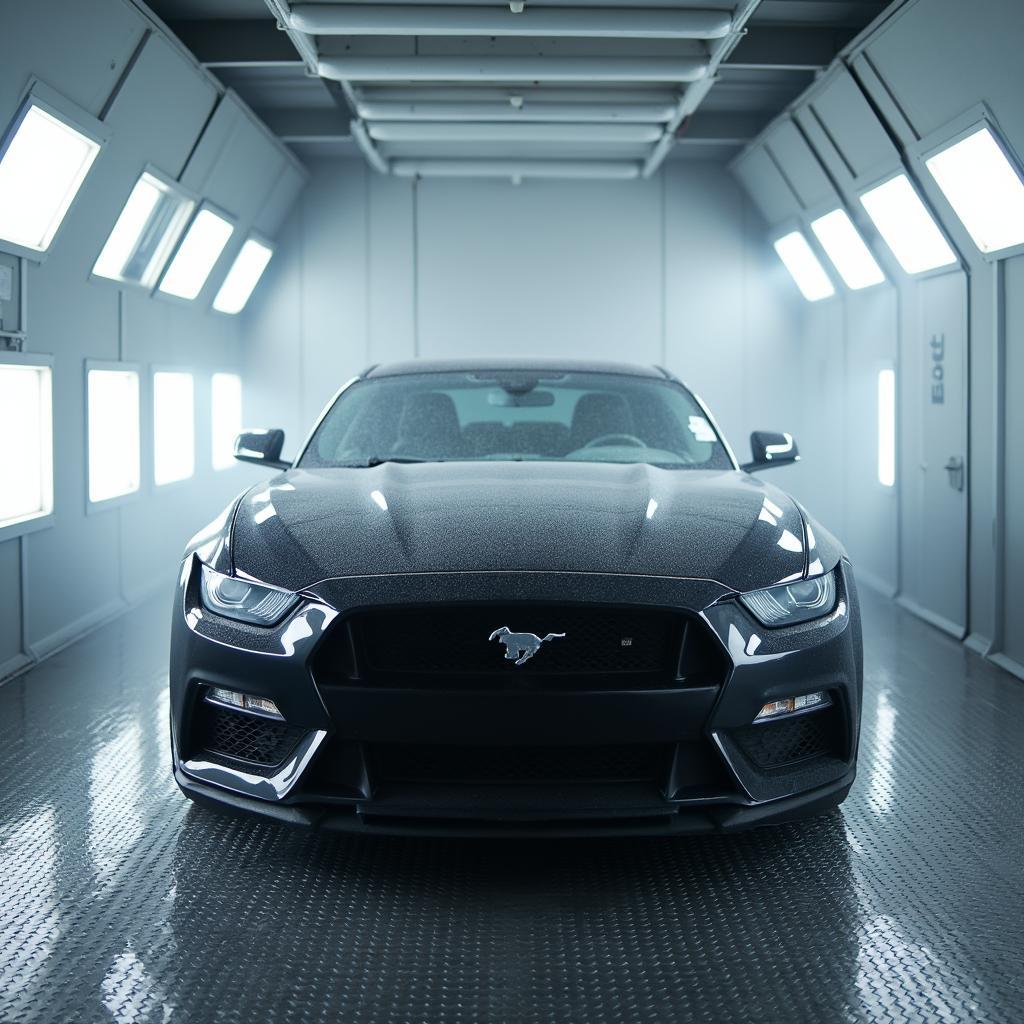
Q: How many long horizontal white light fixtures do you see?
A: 5